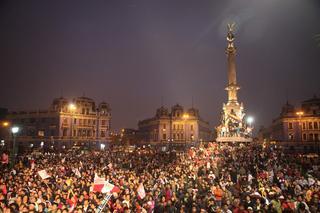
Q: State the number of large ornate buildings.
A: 3